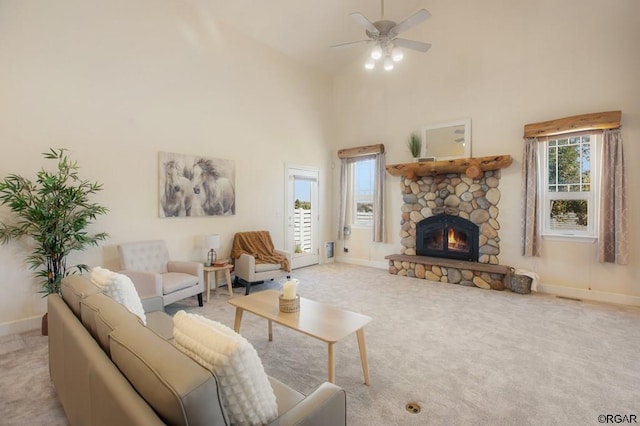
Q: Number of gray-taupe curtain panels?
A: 4